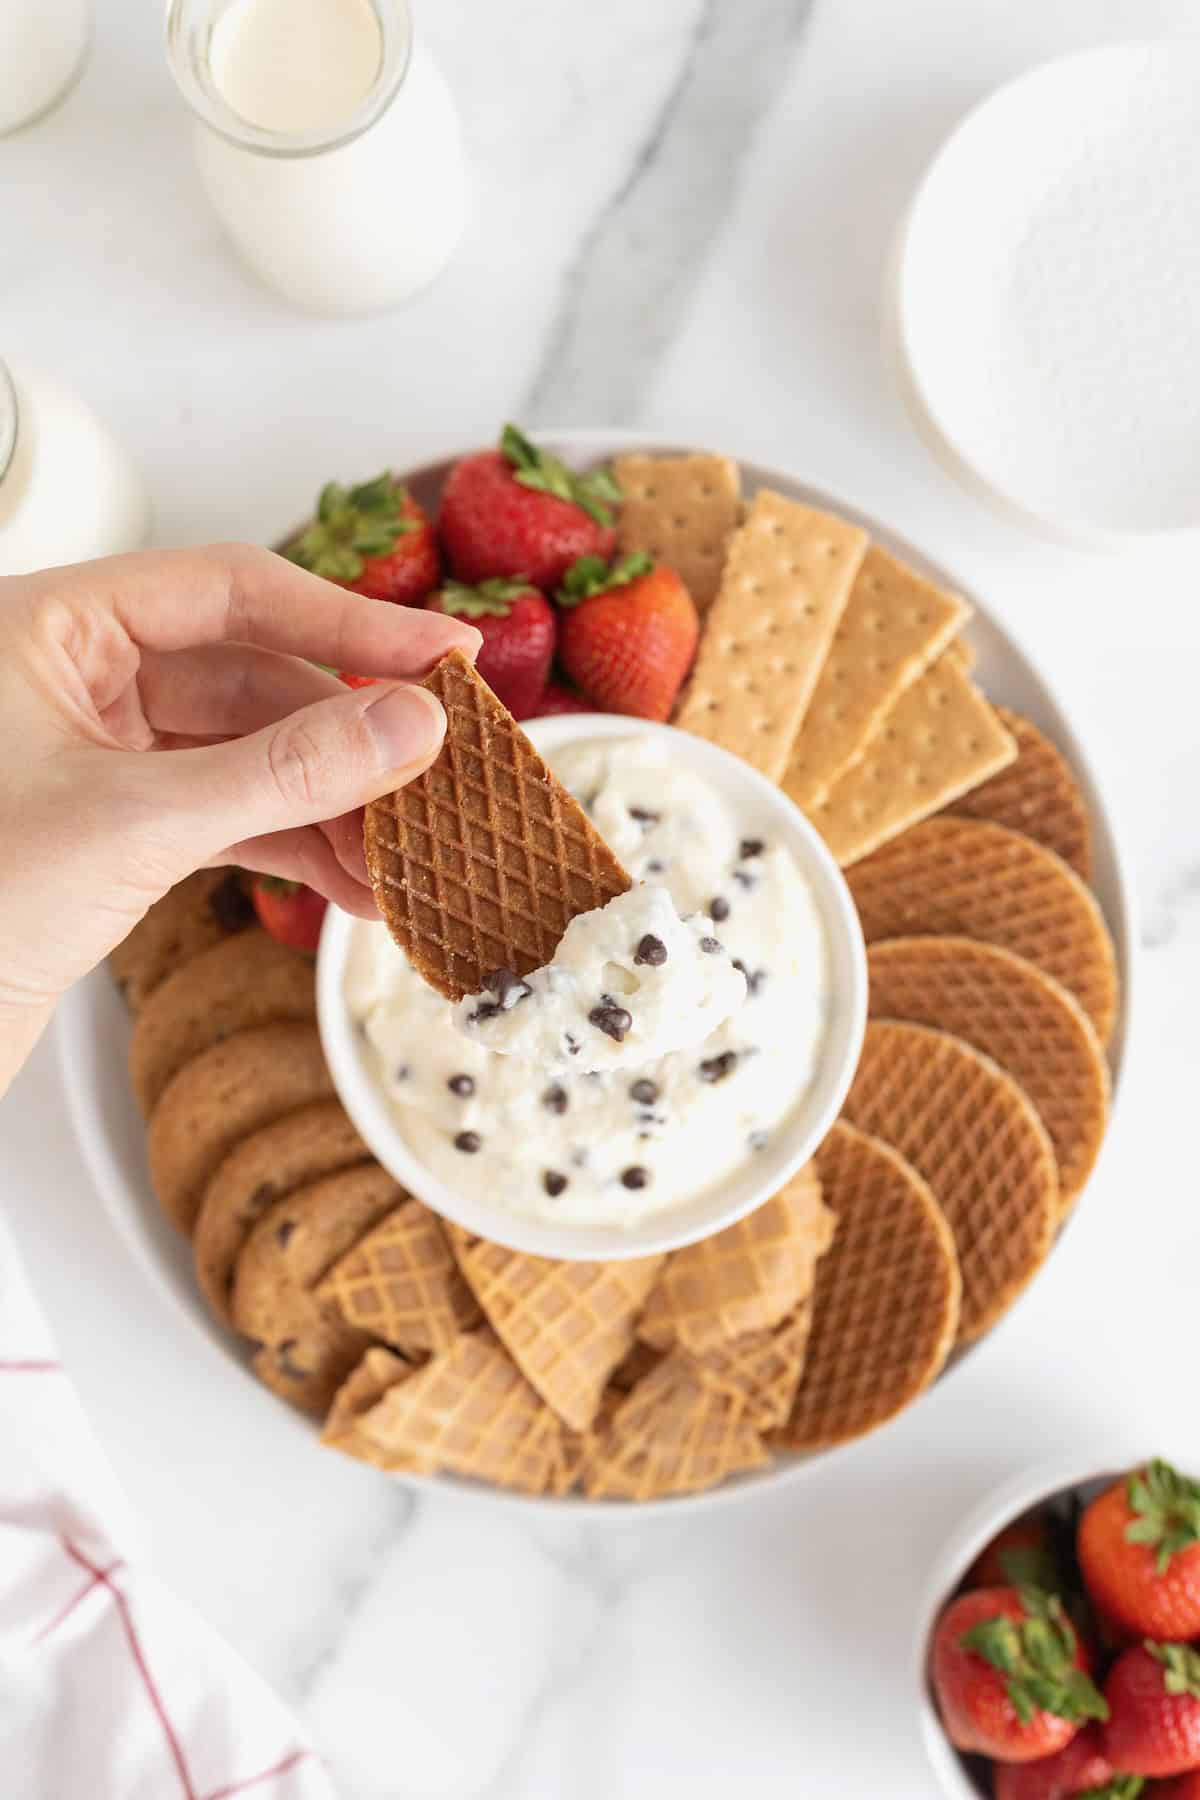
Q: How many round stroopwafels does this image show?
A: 5